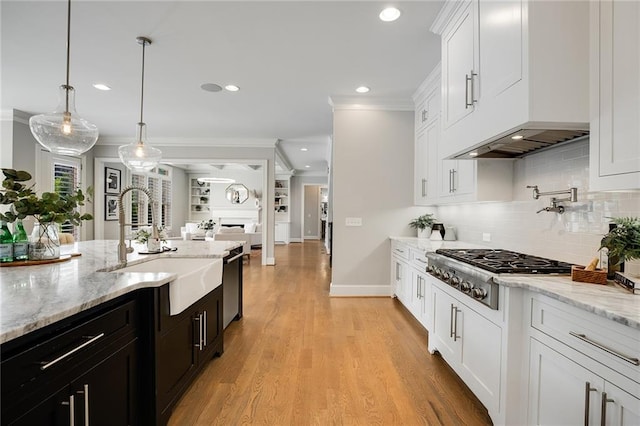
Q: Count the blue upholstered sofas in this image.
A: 0